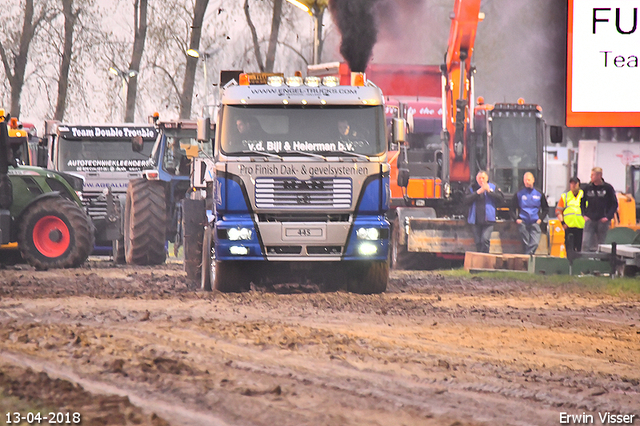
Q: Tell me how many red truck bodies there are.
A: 1